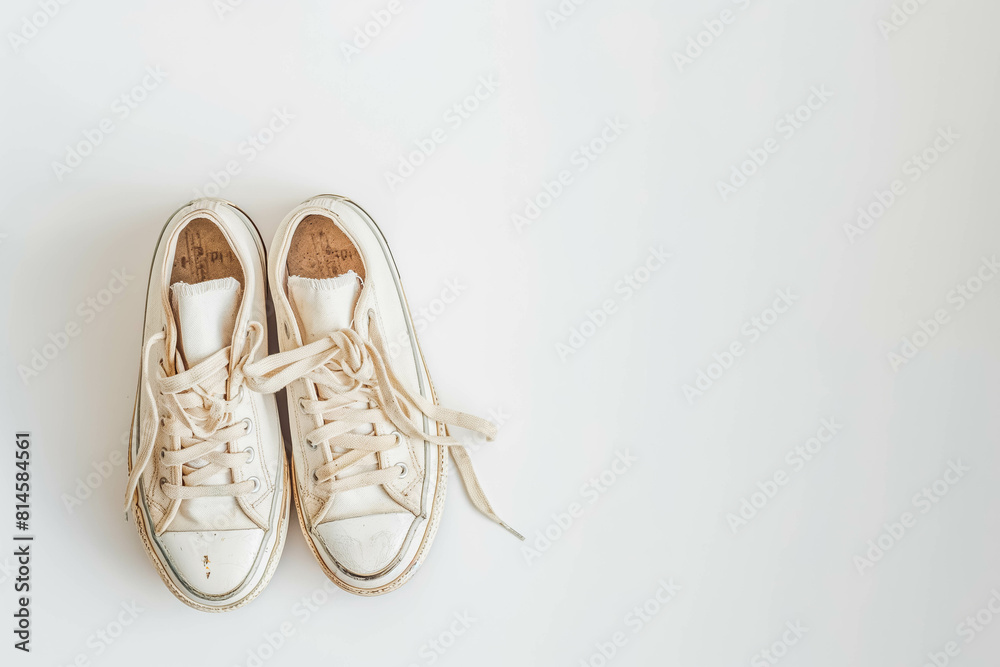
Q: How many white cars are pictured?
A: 0